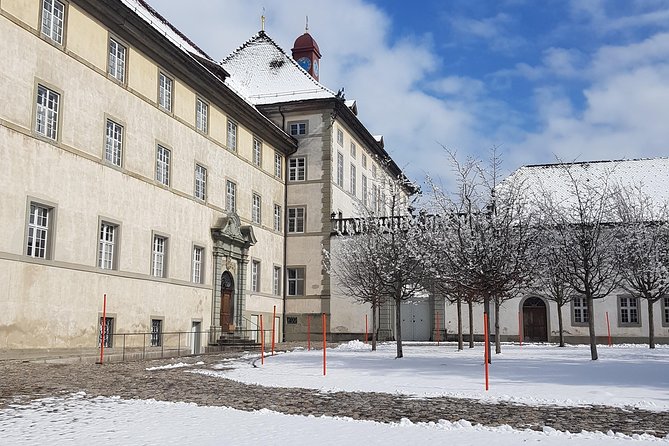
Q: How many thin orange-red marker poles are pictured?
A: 10